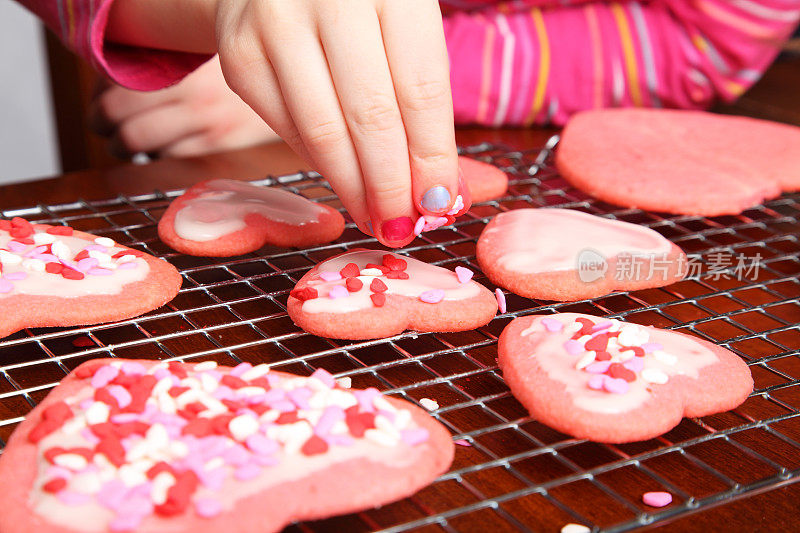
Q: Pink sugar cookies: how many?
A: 8